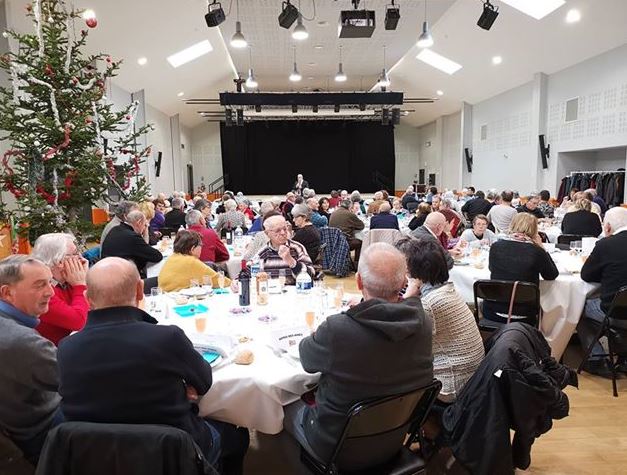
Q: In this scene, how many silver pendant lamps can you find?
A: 7